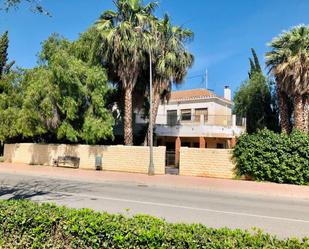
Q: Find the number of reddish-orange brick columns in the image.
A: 3